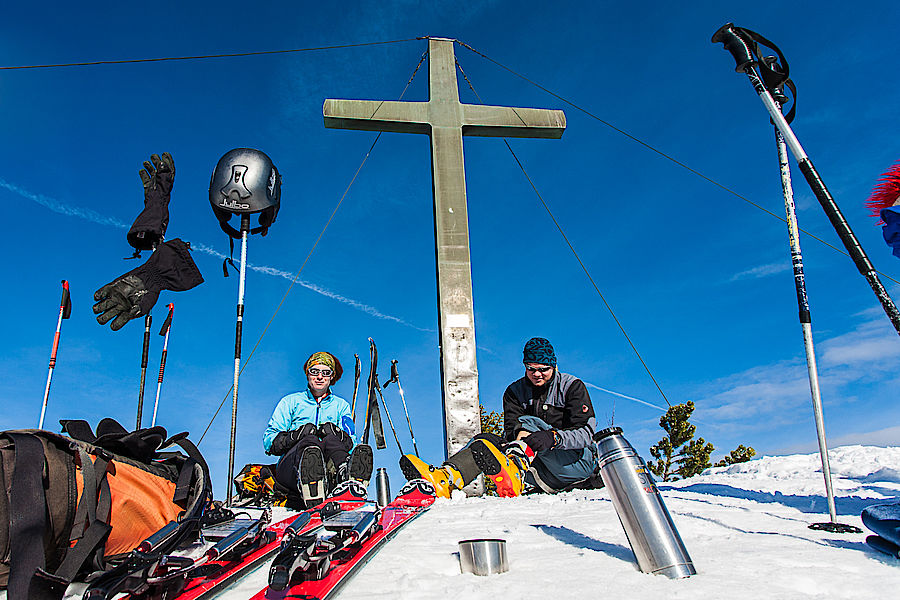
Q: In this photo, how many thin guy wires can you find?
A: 4